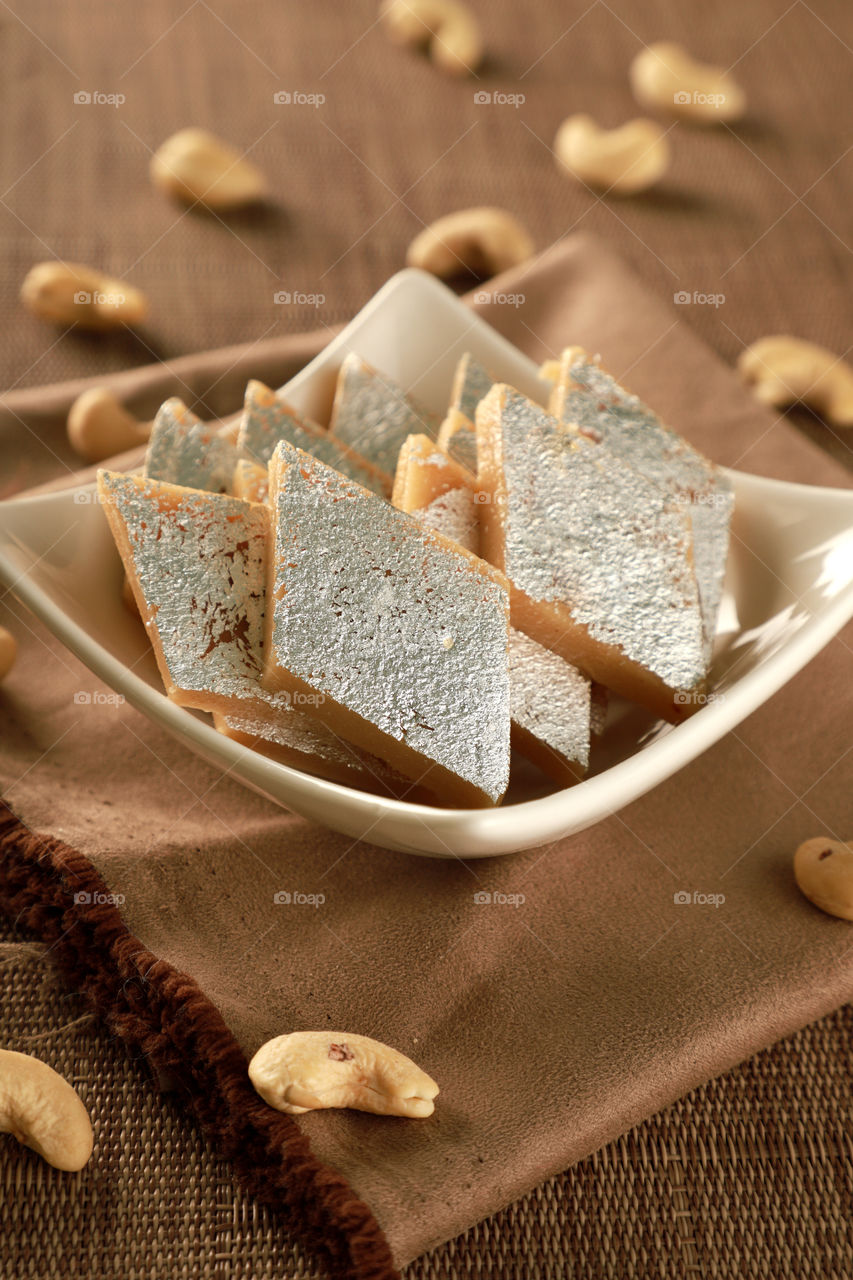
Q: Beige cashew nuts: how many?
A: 12